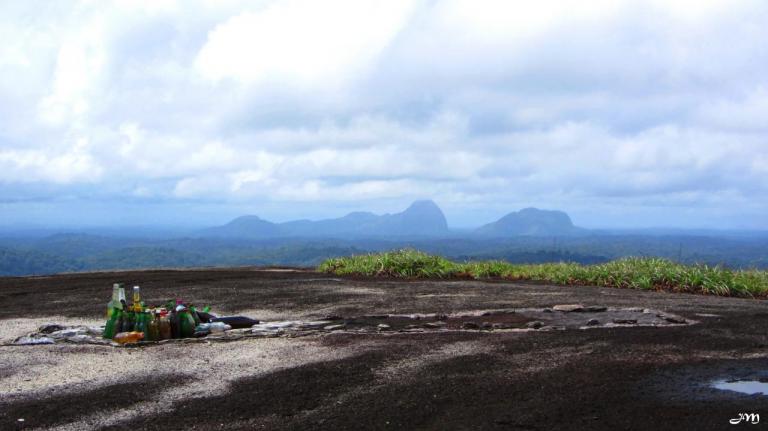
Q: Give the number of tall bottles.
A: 3